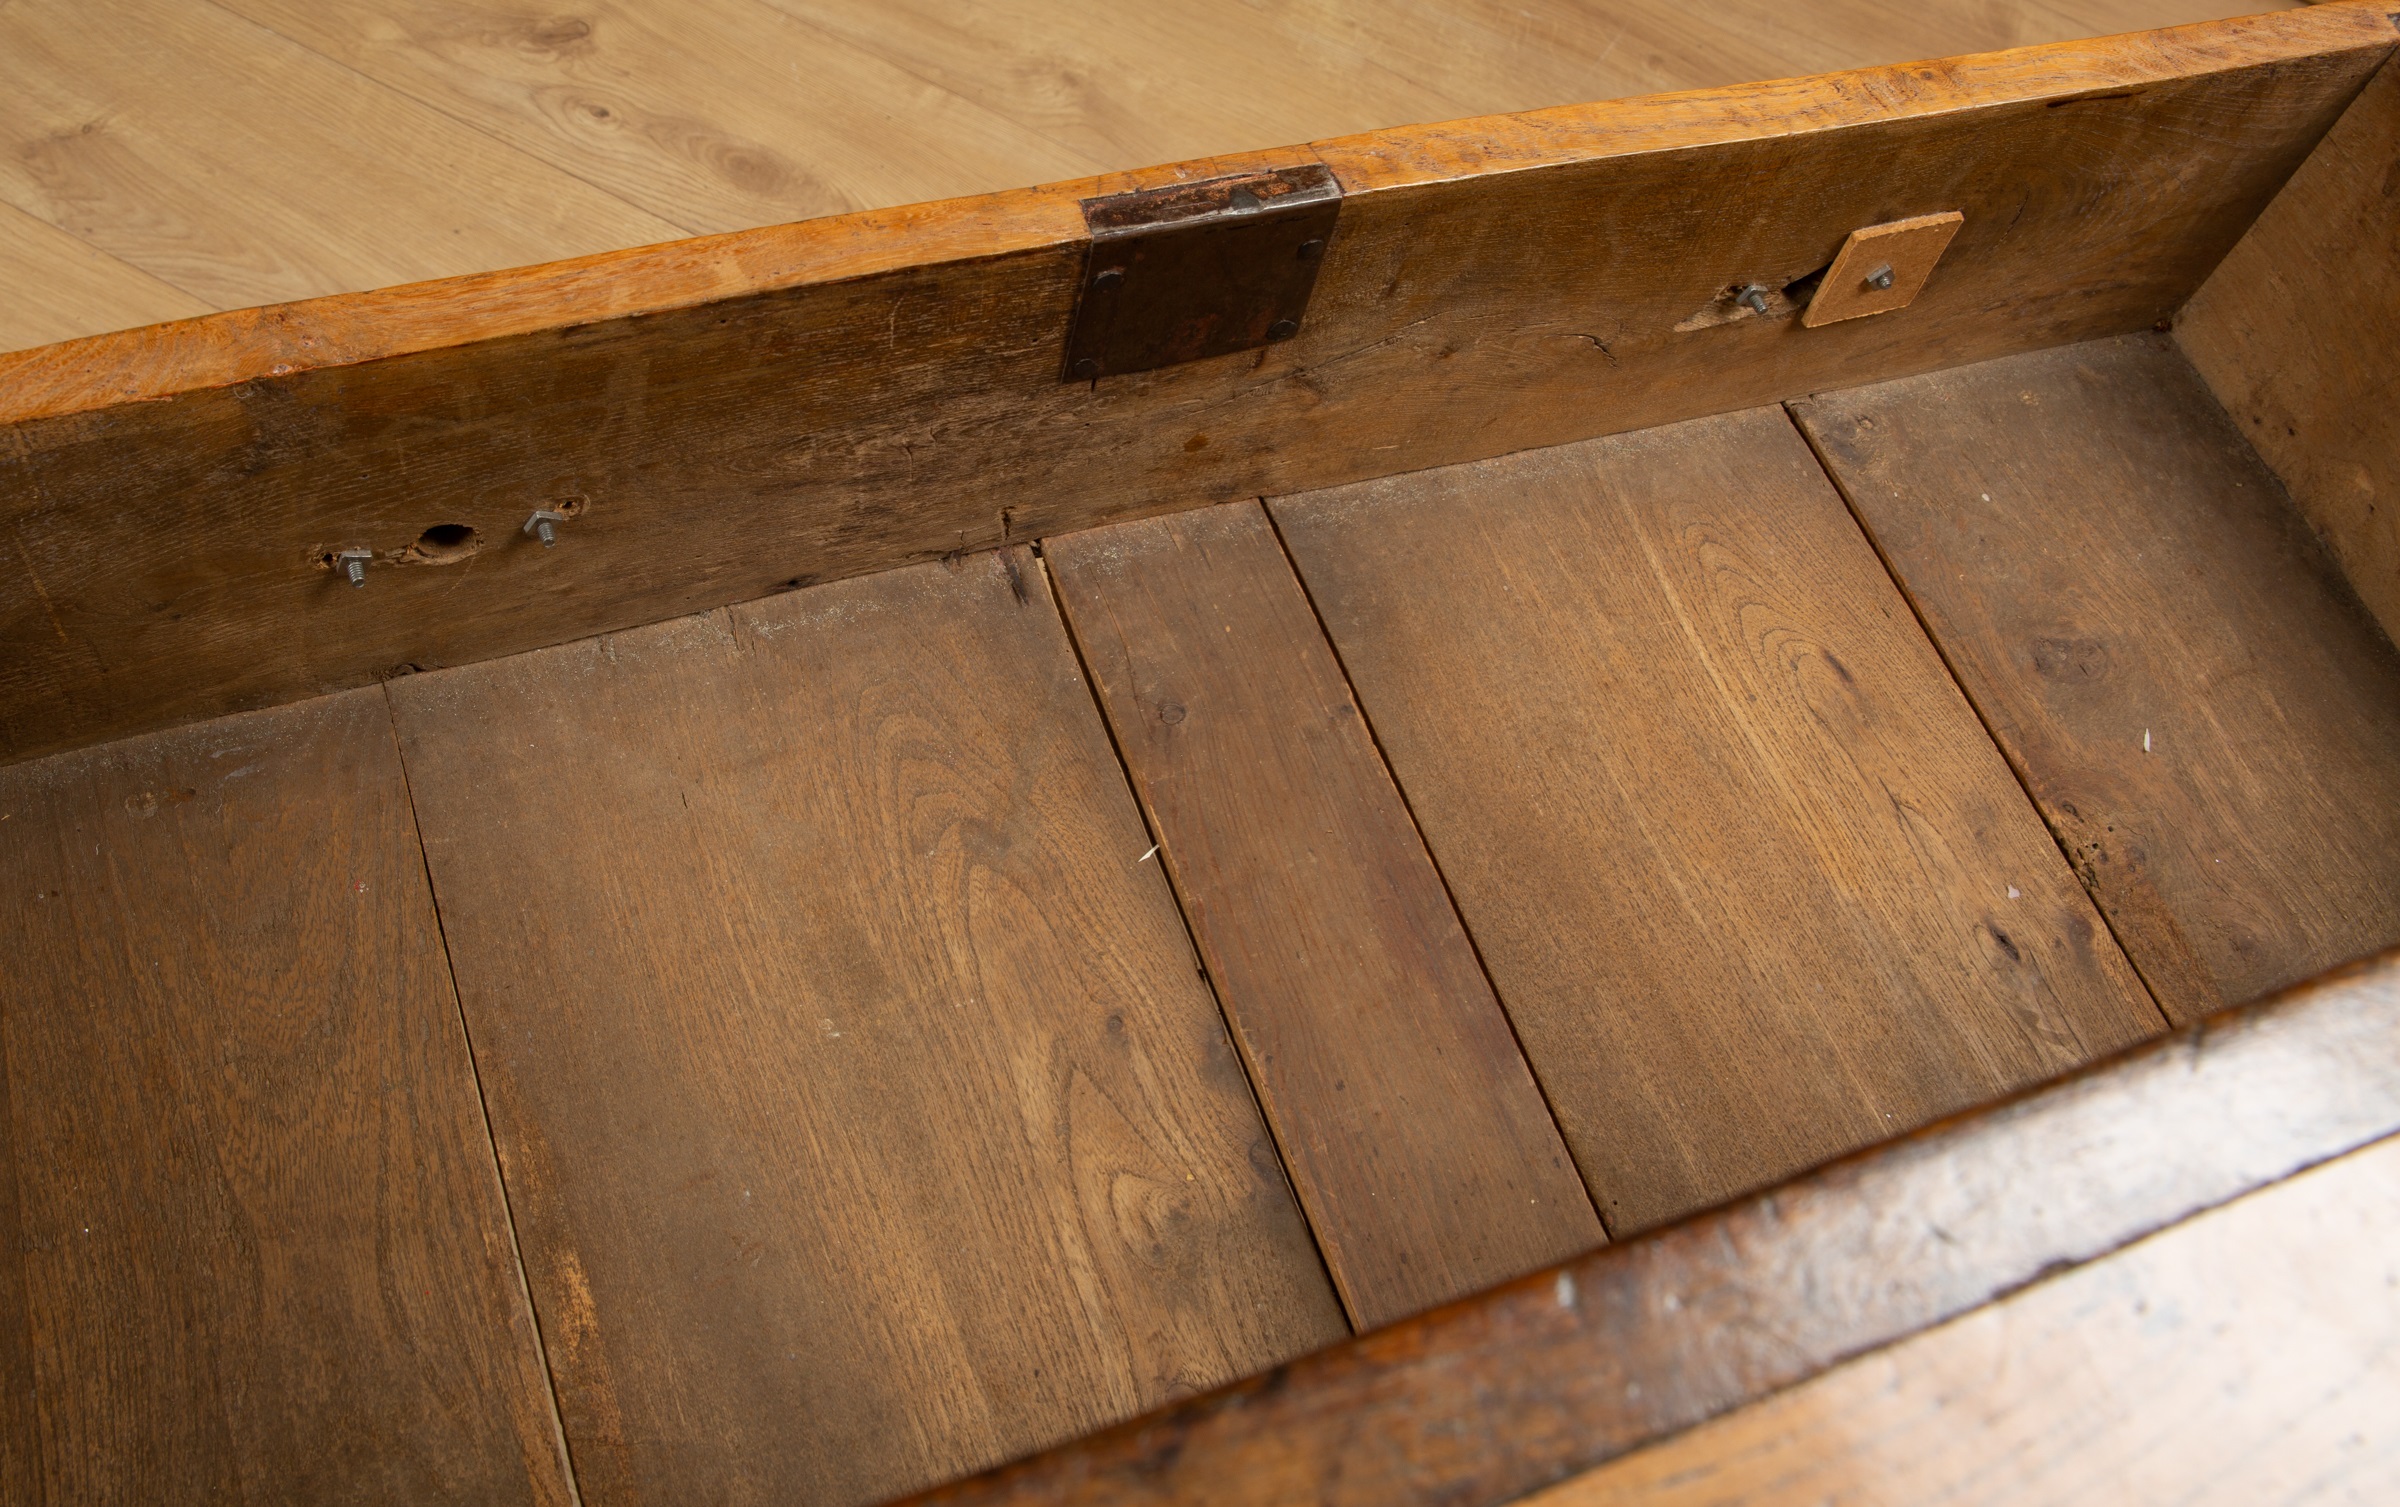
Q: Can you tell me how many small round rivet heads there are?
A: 4